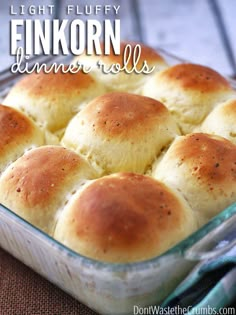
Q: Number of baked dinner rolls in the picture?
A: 9